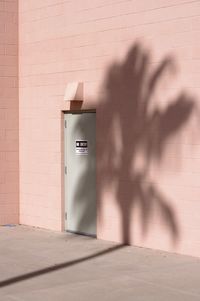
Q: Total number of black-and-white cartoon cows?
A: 0